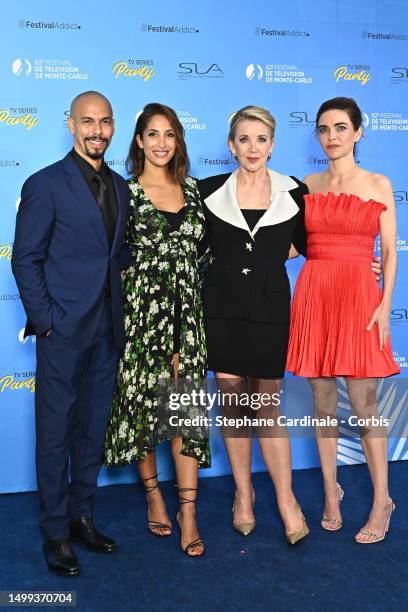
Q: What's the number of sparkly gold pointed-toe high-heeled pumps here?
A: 2